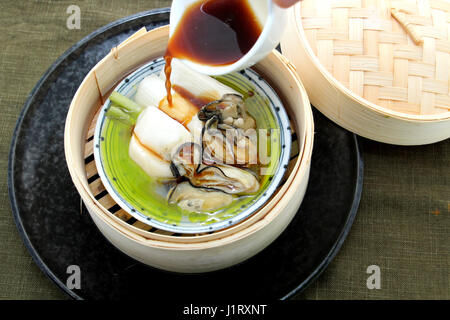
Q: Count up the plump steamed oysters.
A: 4